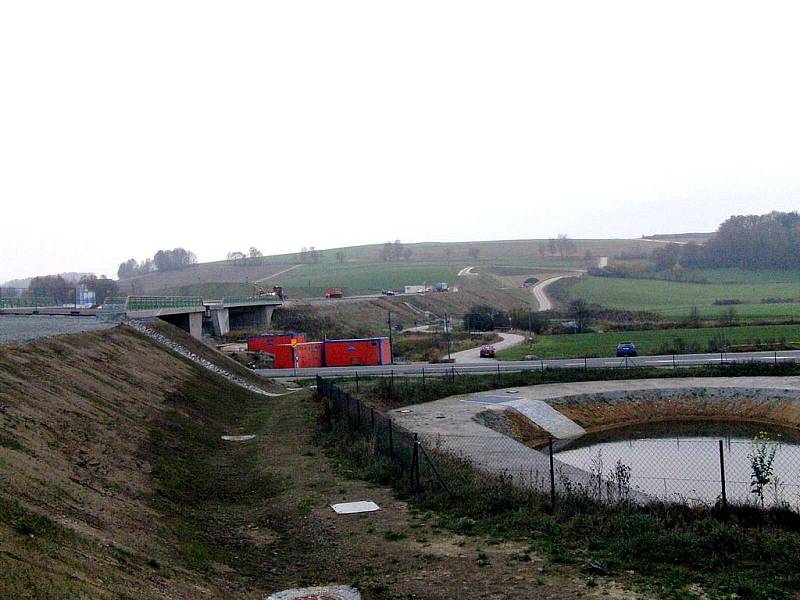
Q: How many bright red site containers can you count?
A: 3